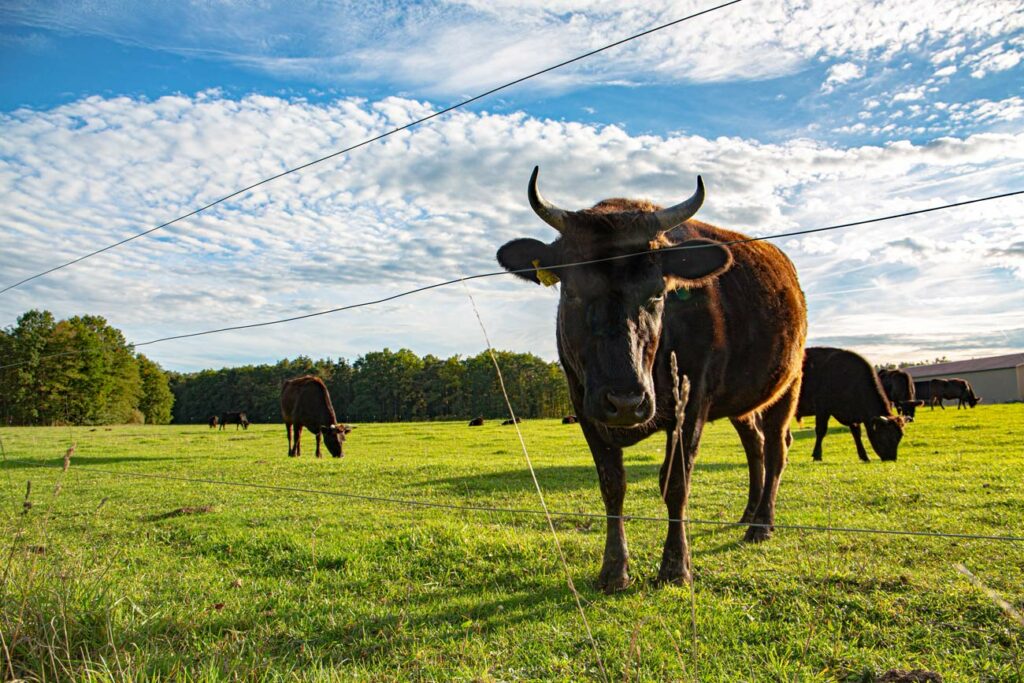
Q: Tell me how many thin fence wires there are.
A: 3